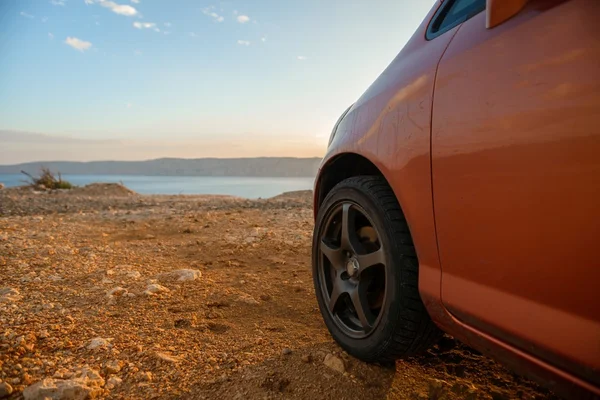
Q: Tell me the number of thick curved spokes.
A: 5